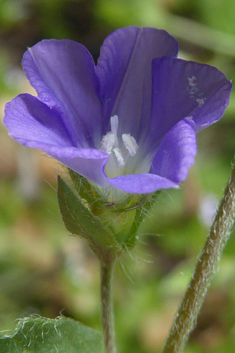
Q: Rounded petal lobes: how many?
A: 5